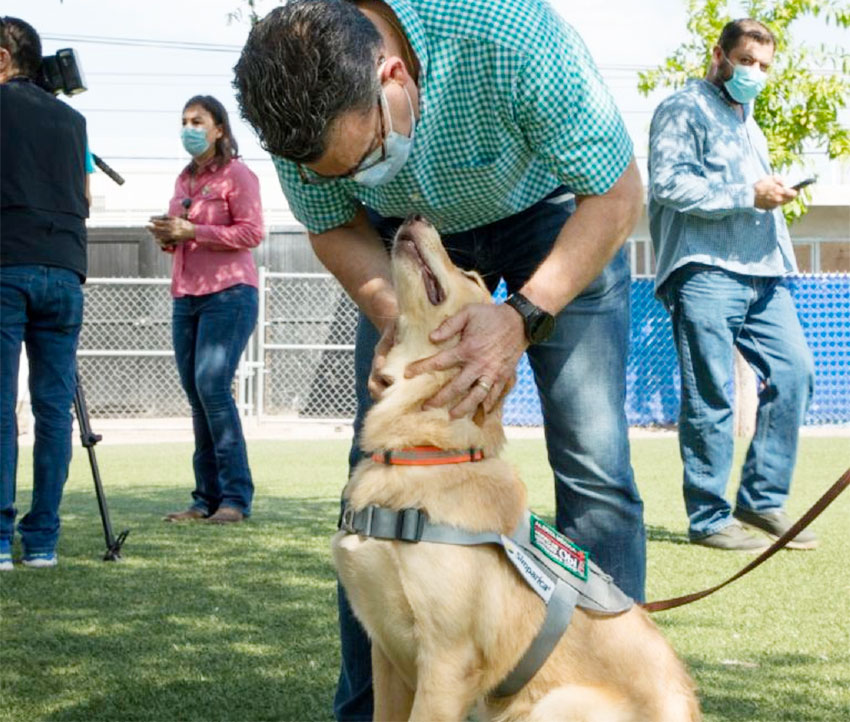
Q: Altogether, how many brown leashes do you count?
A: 1